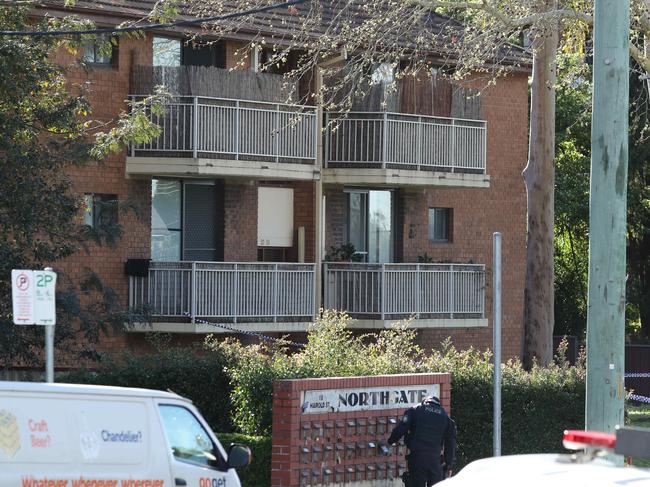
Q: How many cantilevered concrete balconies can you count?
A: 4